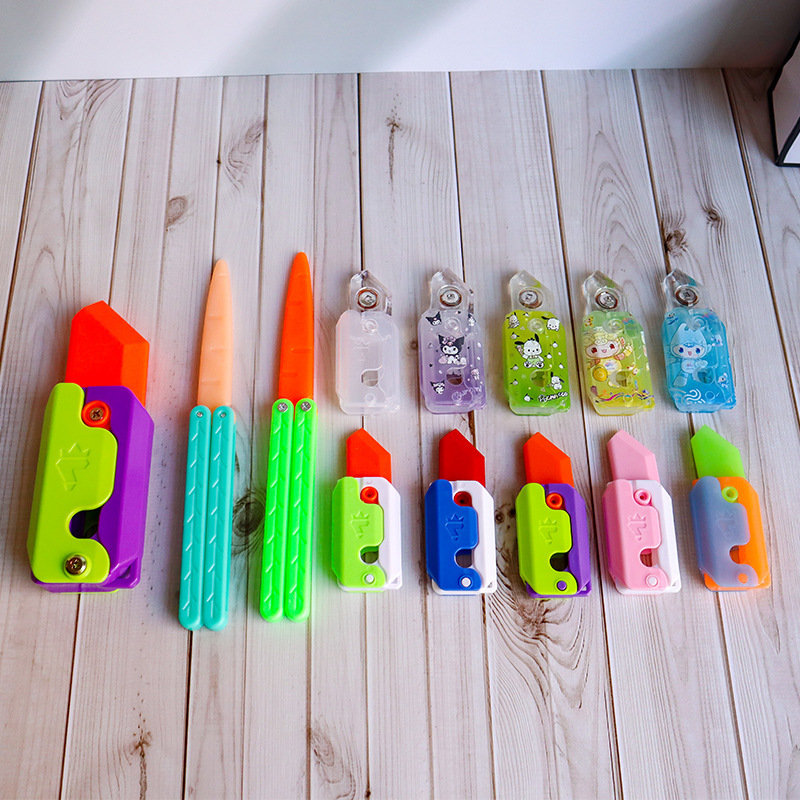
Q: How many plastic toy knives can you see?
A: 13